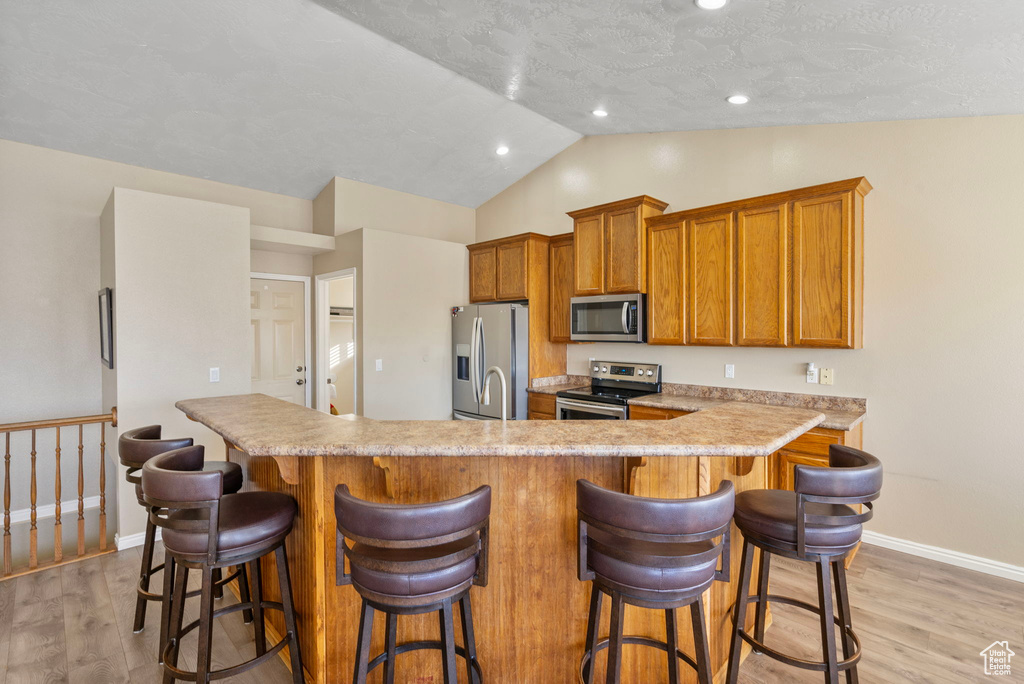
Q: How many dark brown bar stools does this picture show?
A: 5